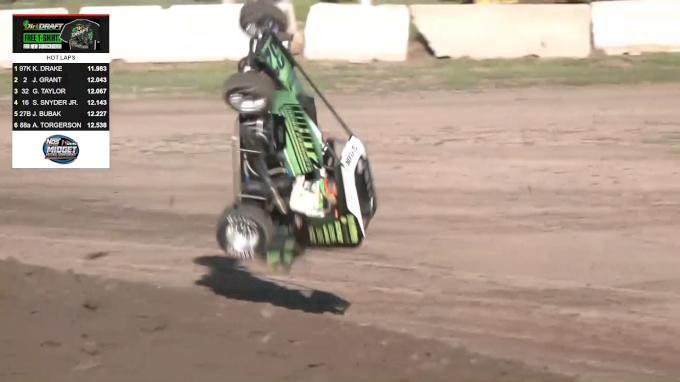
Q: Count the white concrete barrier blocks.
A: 5